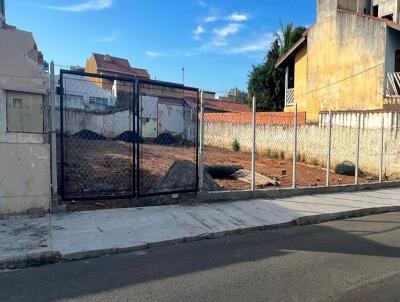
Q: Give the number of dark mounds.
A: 3